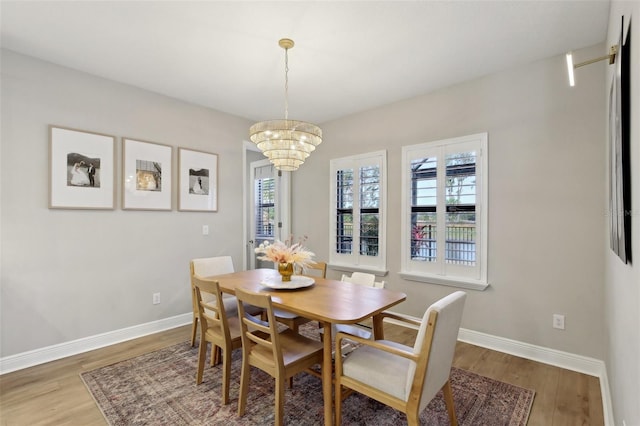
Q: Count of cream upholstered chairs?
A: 2